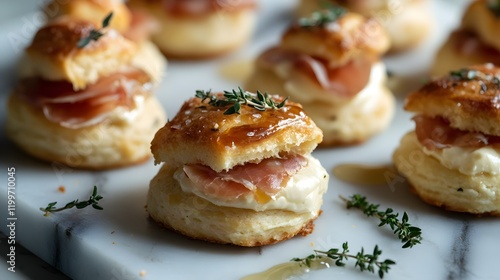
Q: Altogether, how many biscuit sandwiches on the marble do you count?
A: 8